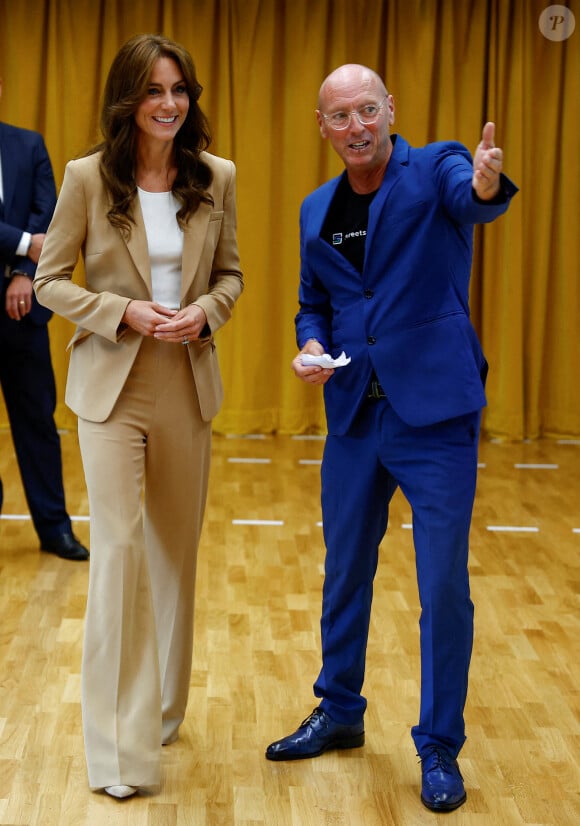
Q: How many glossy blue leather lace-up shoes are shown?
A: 2